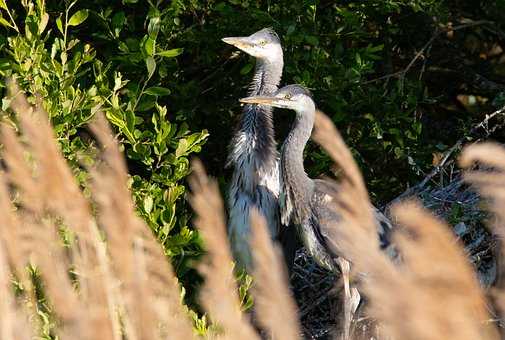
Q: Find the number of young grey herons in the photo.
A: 2